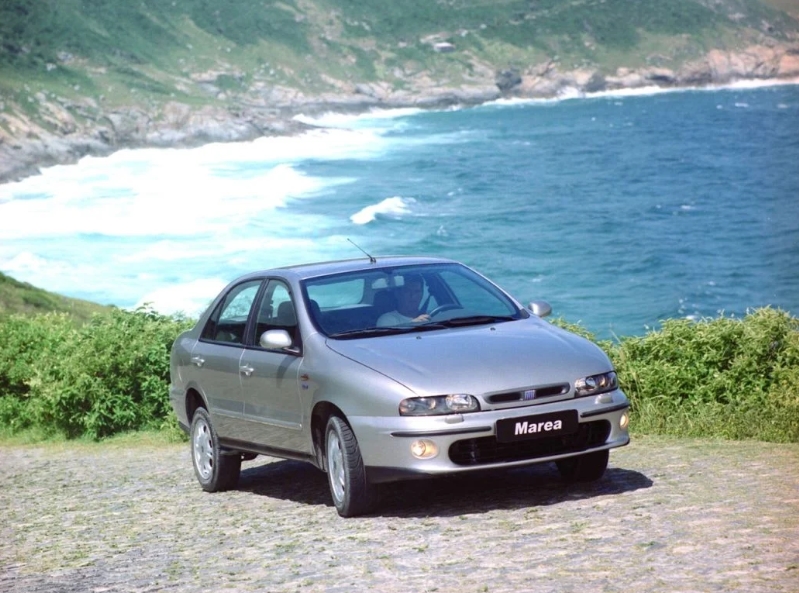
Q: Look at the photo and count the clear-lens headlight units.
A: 2